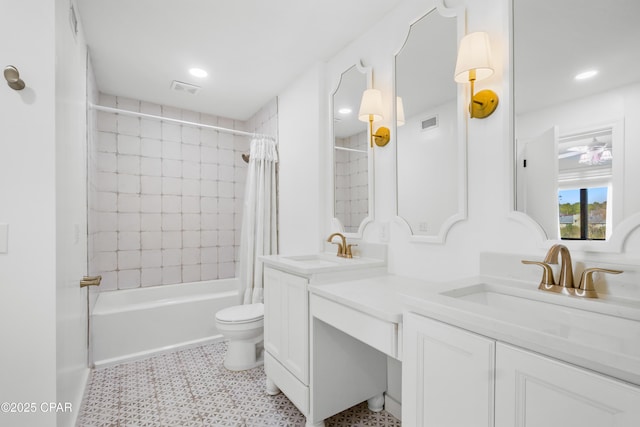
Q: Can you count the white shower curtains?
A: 1